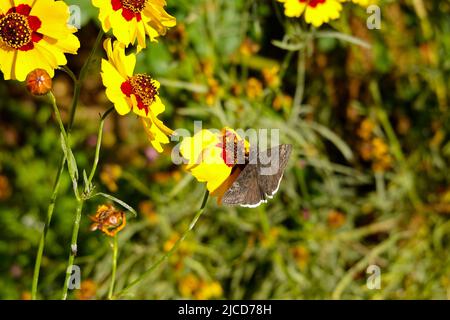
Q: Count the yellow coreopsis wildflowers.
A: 5